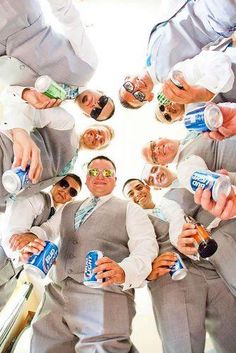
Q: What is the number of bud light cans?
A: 6